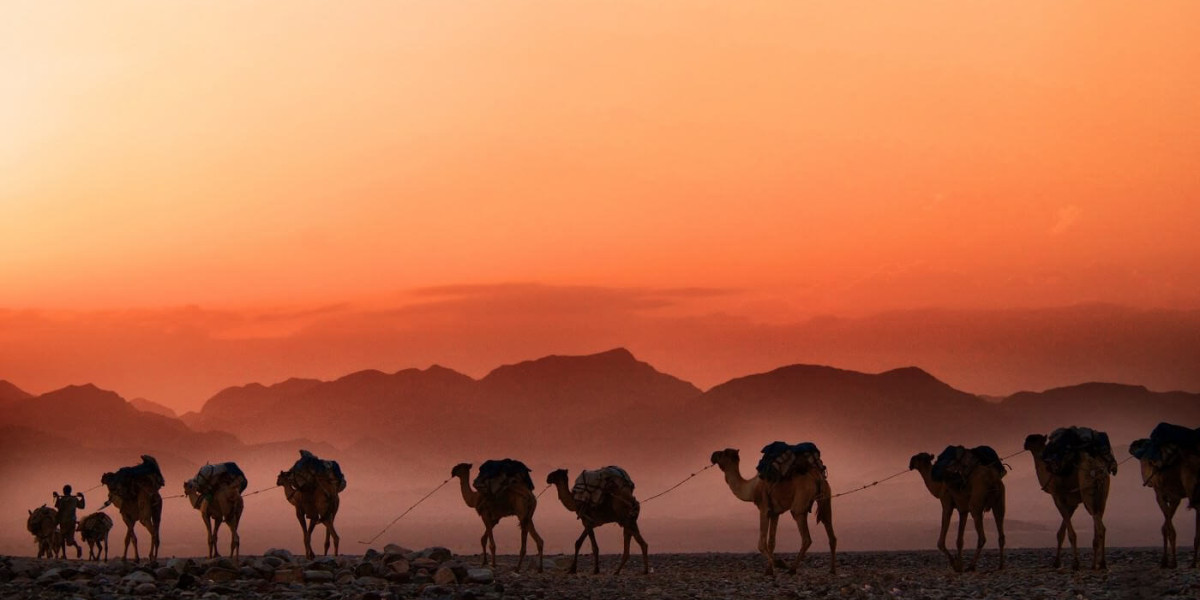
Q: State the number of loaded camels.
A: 9